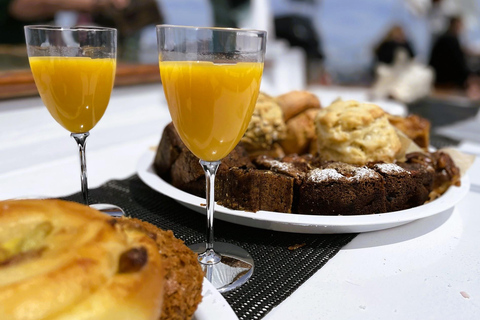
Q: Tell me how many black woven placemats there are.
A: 1